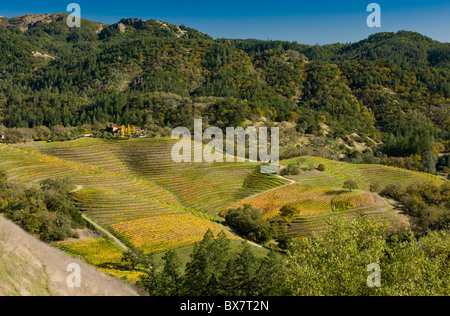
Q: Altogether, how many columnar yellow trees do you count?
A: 3